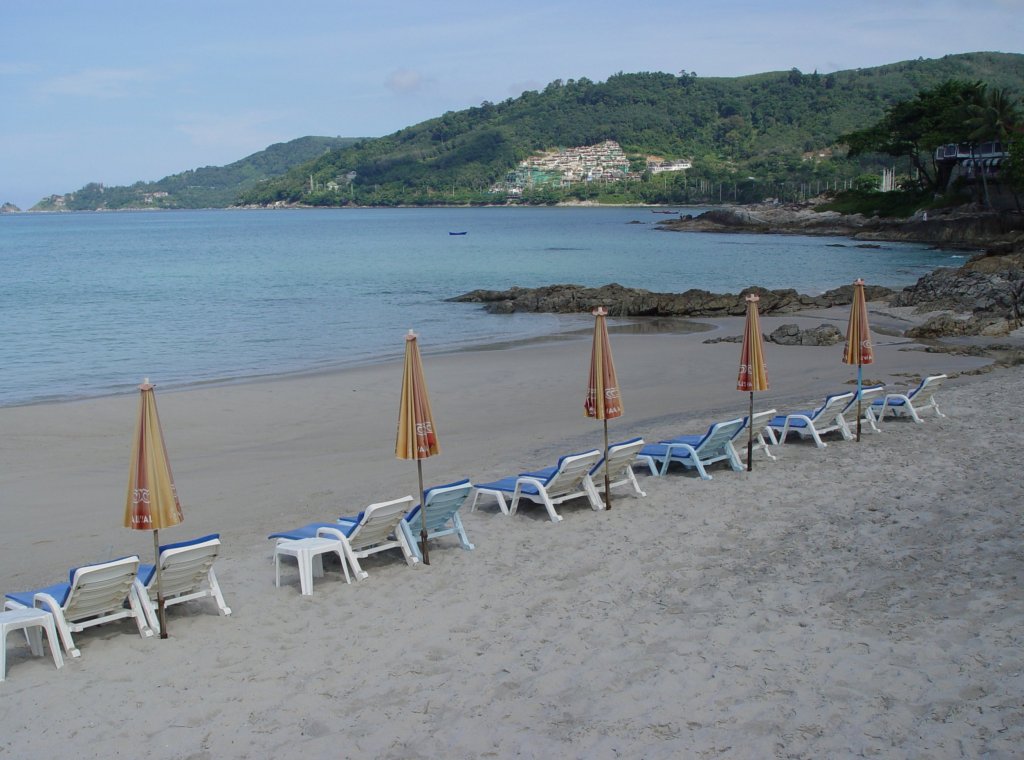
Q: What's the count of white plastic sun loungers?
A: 9